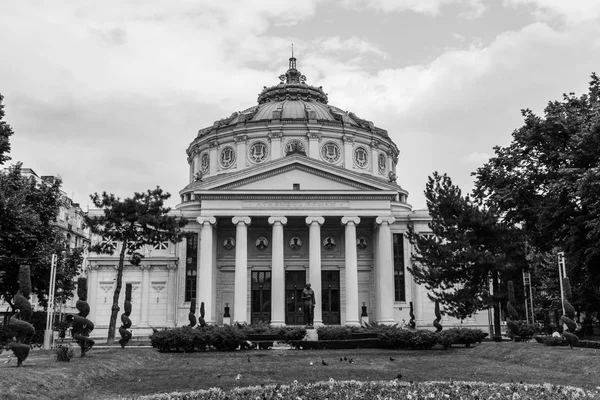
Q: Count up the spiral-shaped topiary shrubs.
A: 9